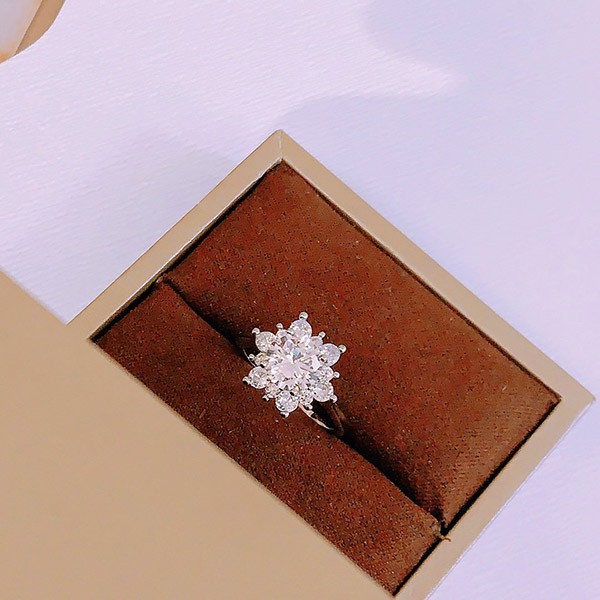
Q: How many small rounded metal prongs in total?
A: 12